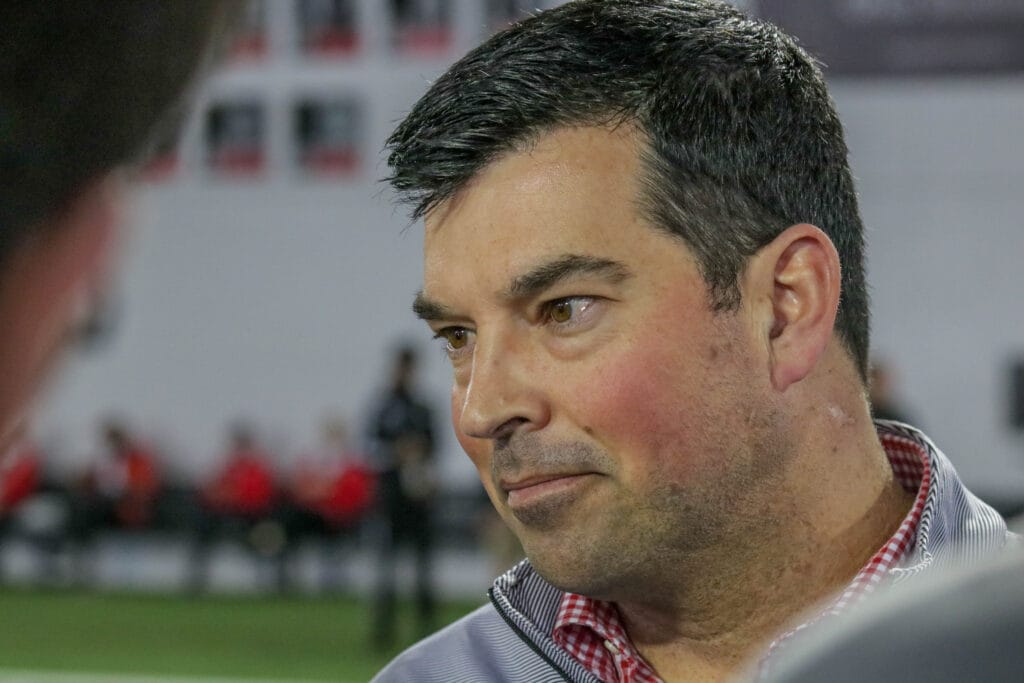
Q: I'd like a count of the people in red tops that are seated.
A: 4